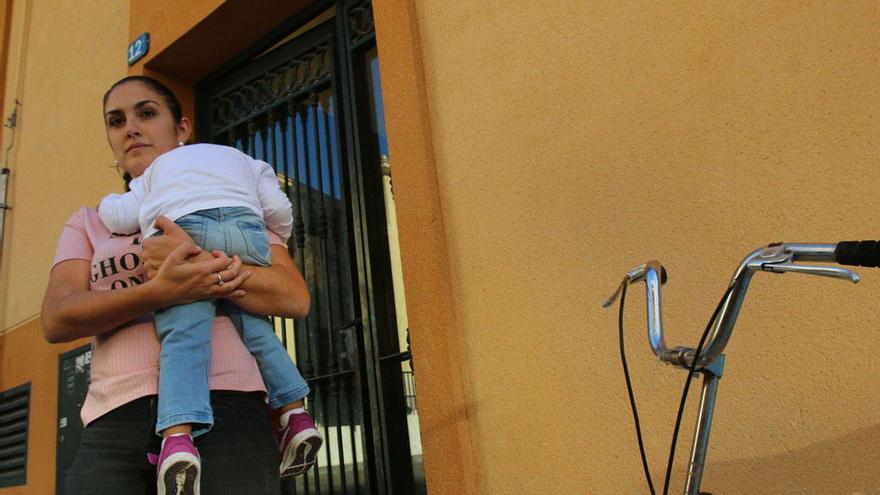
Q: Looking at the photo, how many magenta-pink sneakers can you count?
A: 2